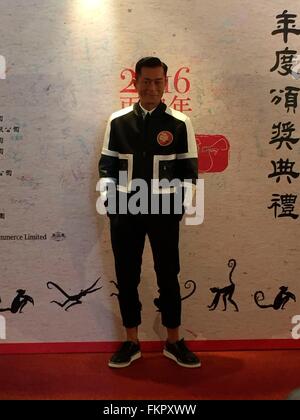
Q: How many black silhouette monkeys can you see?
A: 6